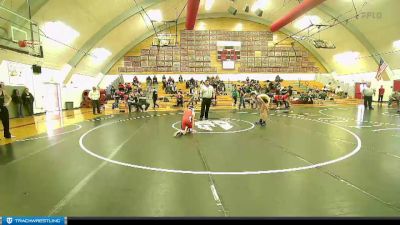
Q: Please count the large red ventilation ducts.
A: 2